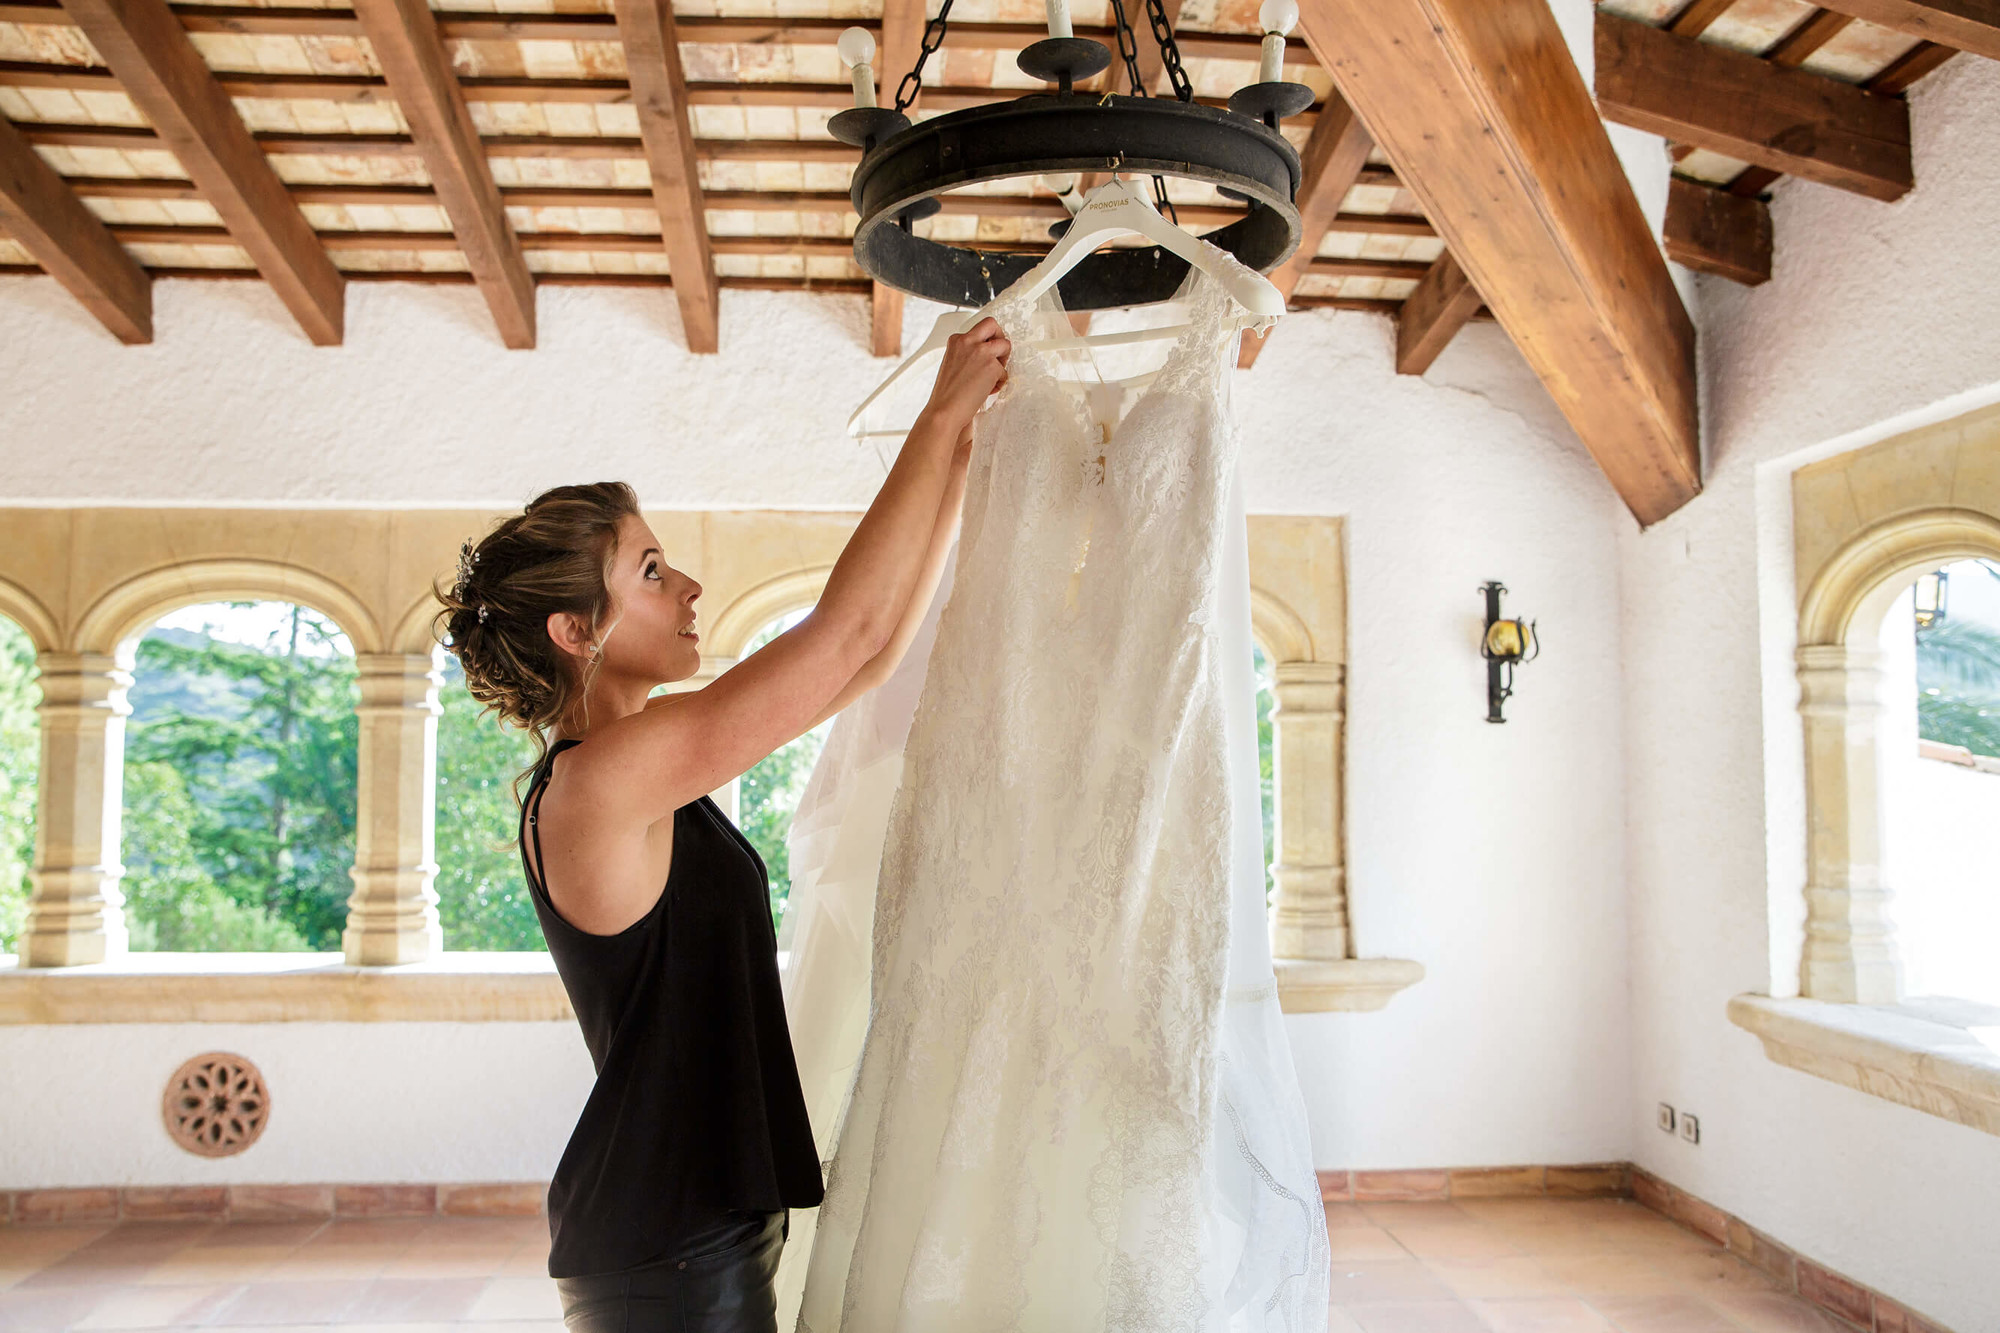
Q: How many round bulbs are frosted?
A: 2